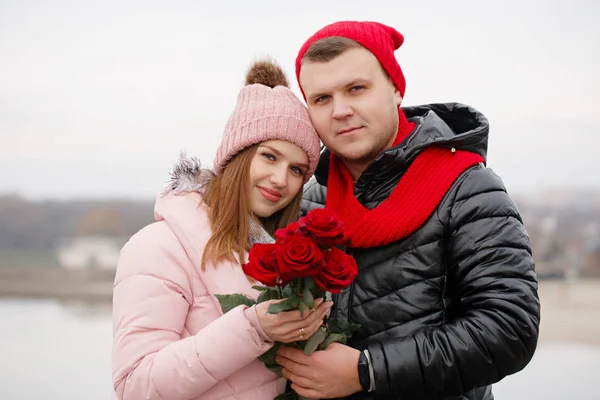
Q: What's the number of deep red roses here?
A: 5